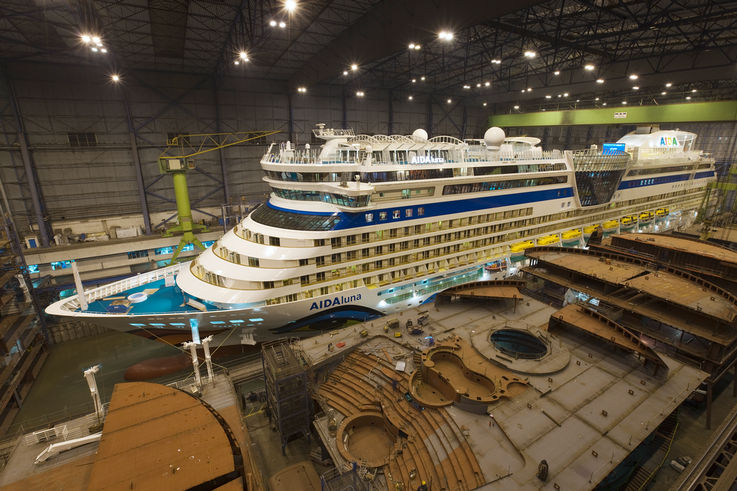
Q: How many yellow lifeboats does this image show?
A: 8